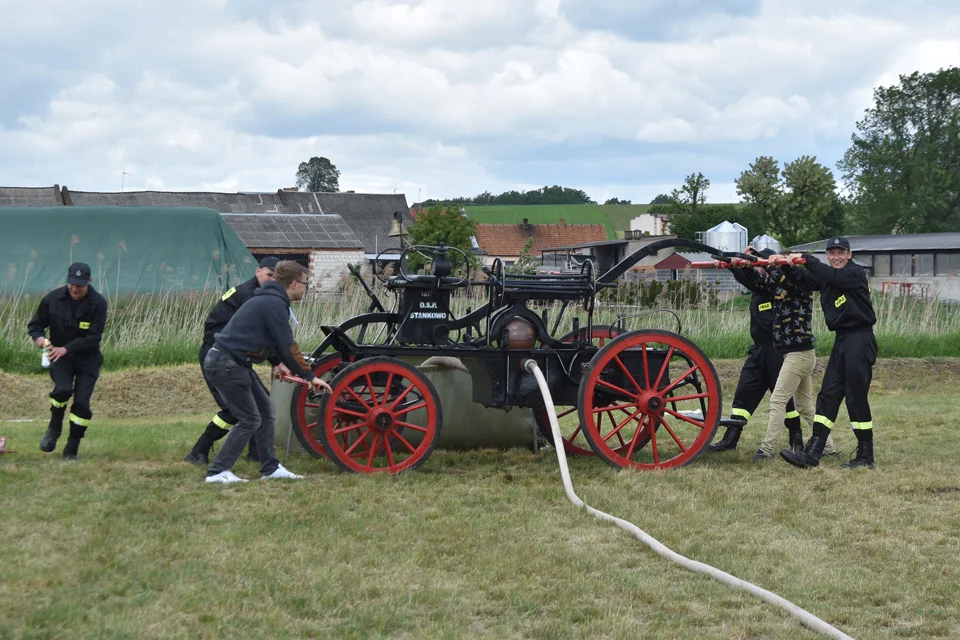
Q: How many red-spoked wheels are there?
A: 4